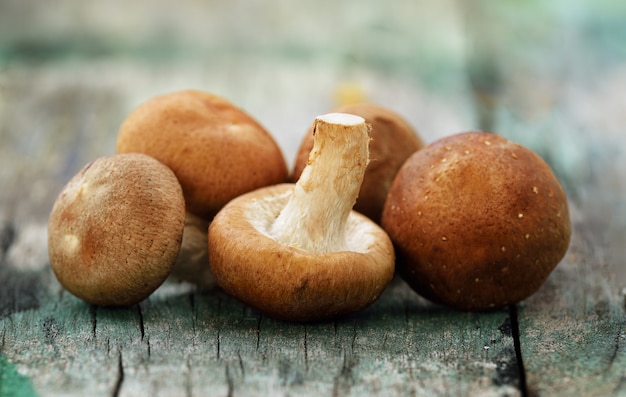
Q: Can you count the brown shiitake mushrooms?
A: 5